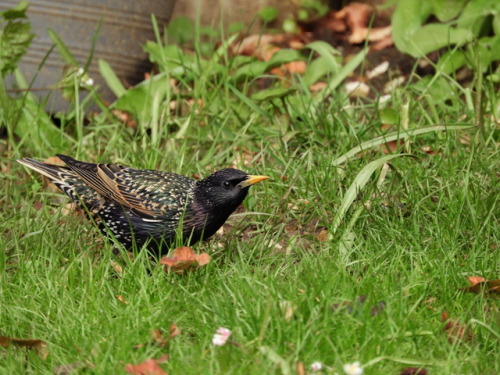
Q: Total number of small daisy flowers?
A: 3